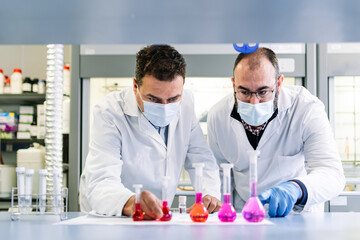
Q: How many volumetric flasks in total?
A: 5